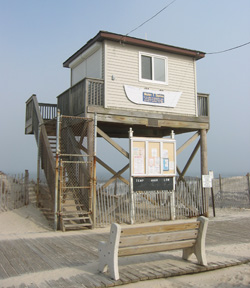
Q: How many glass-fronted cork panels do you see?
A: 3